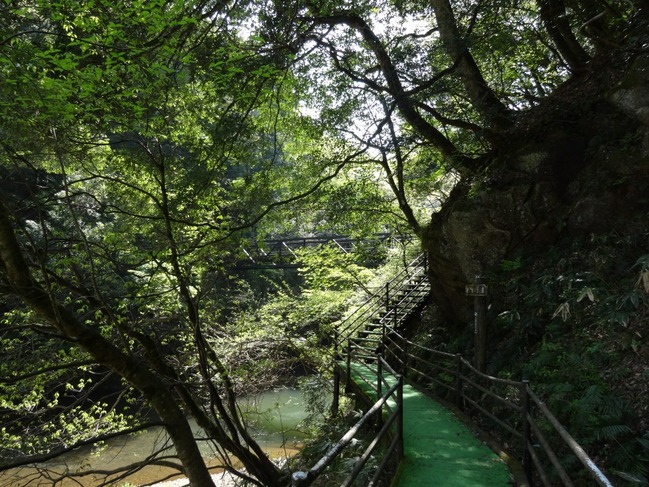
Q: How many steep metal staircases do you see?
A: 1